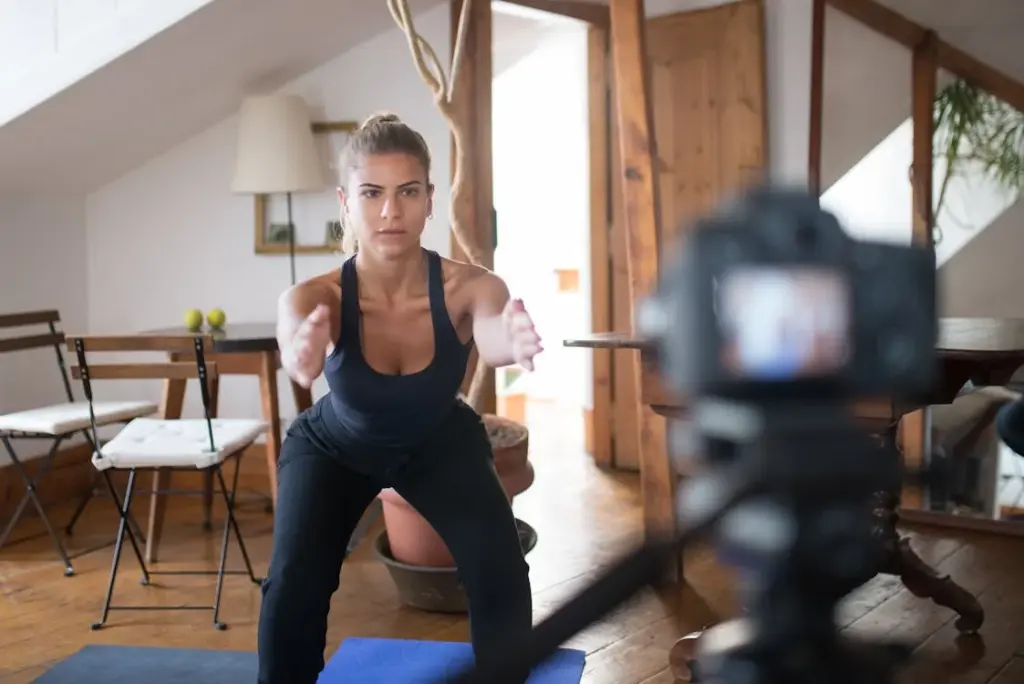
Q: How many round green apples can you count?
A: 2